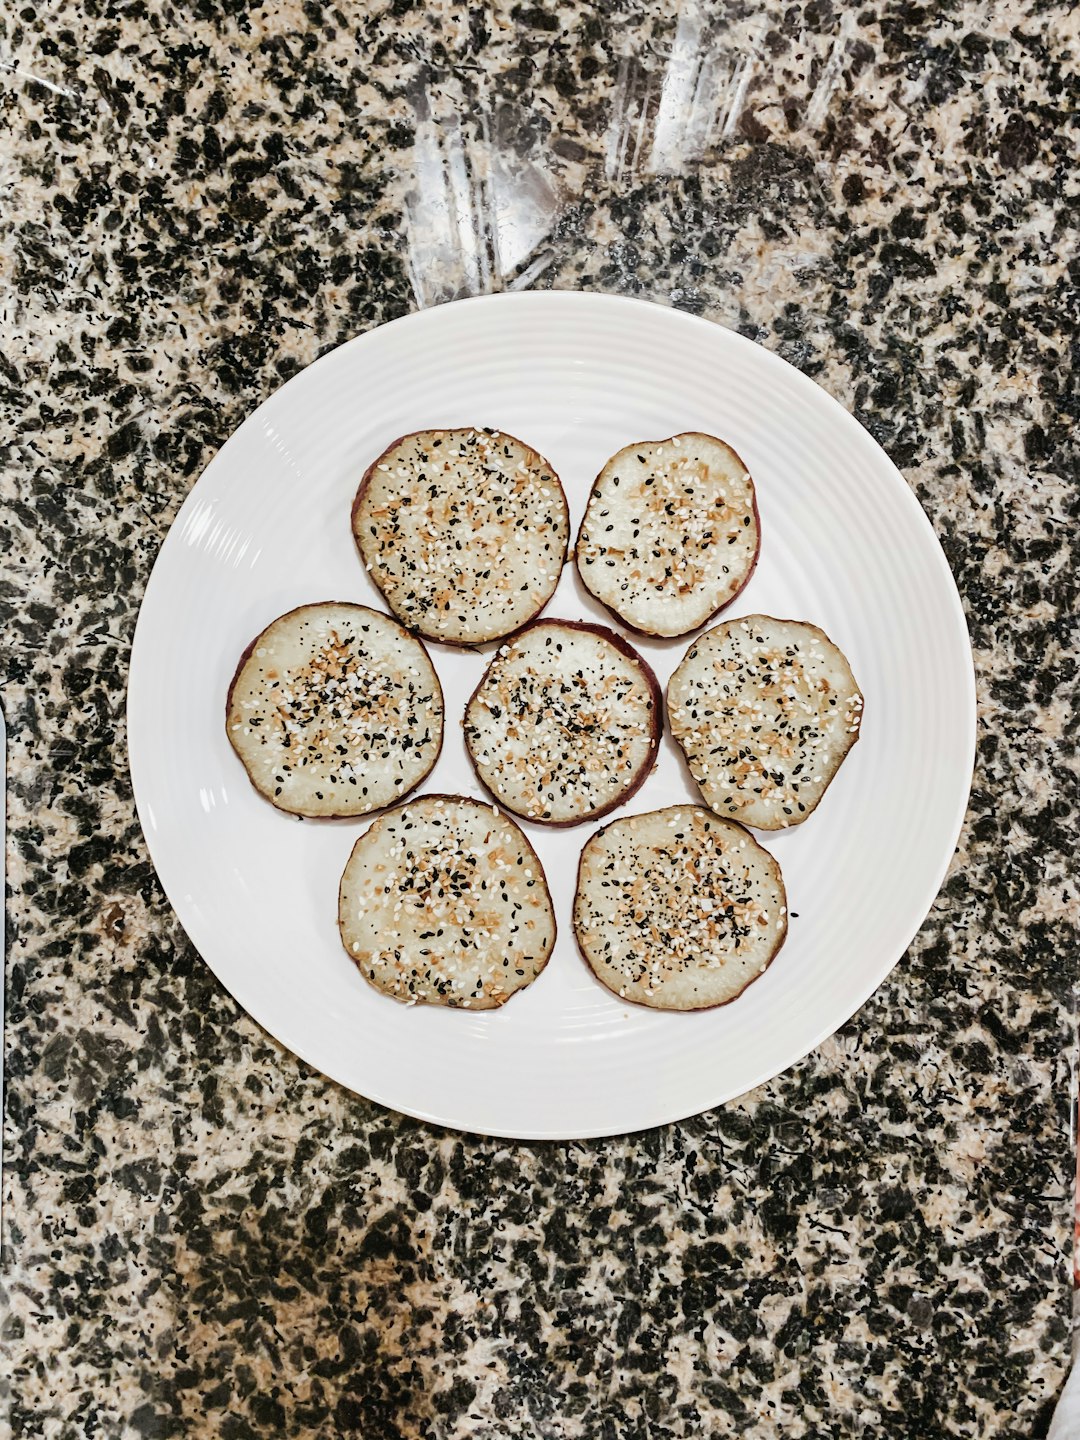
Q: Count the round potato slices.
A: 7